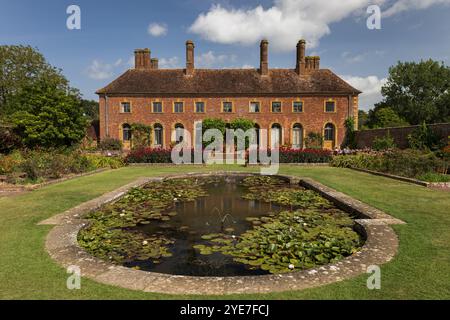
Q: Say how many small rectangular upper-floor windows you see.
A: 9